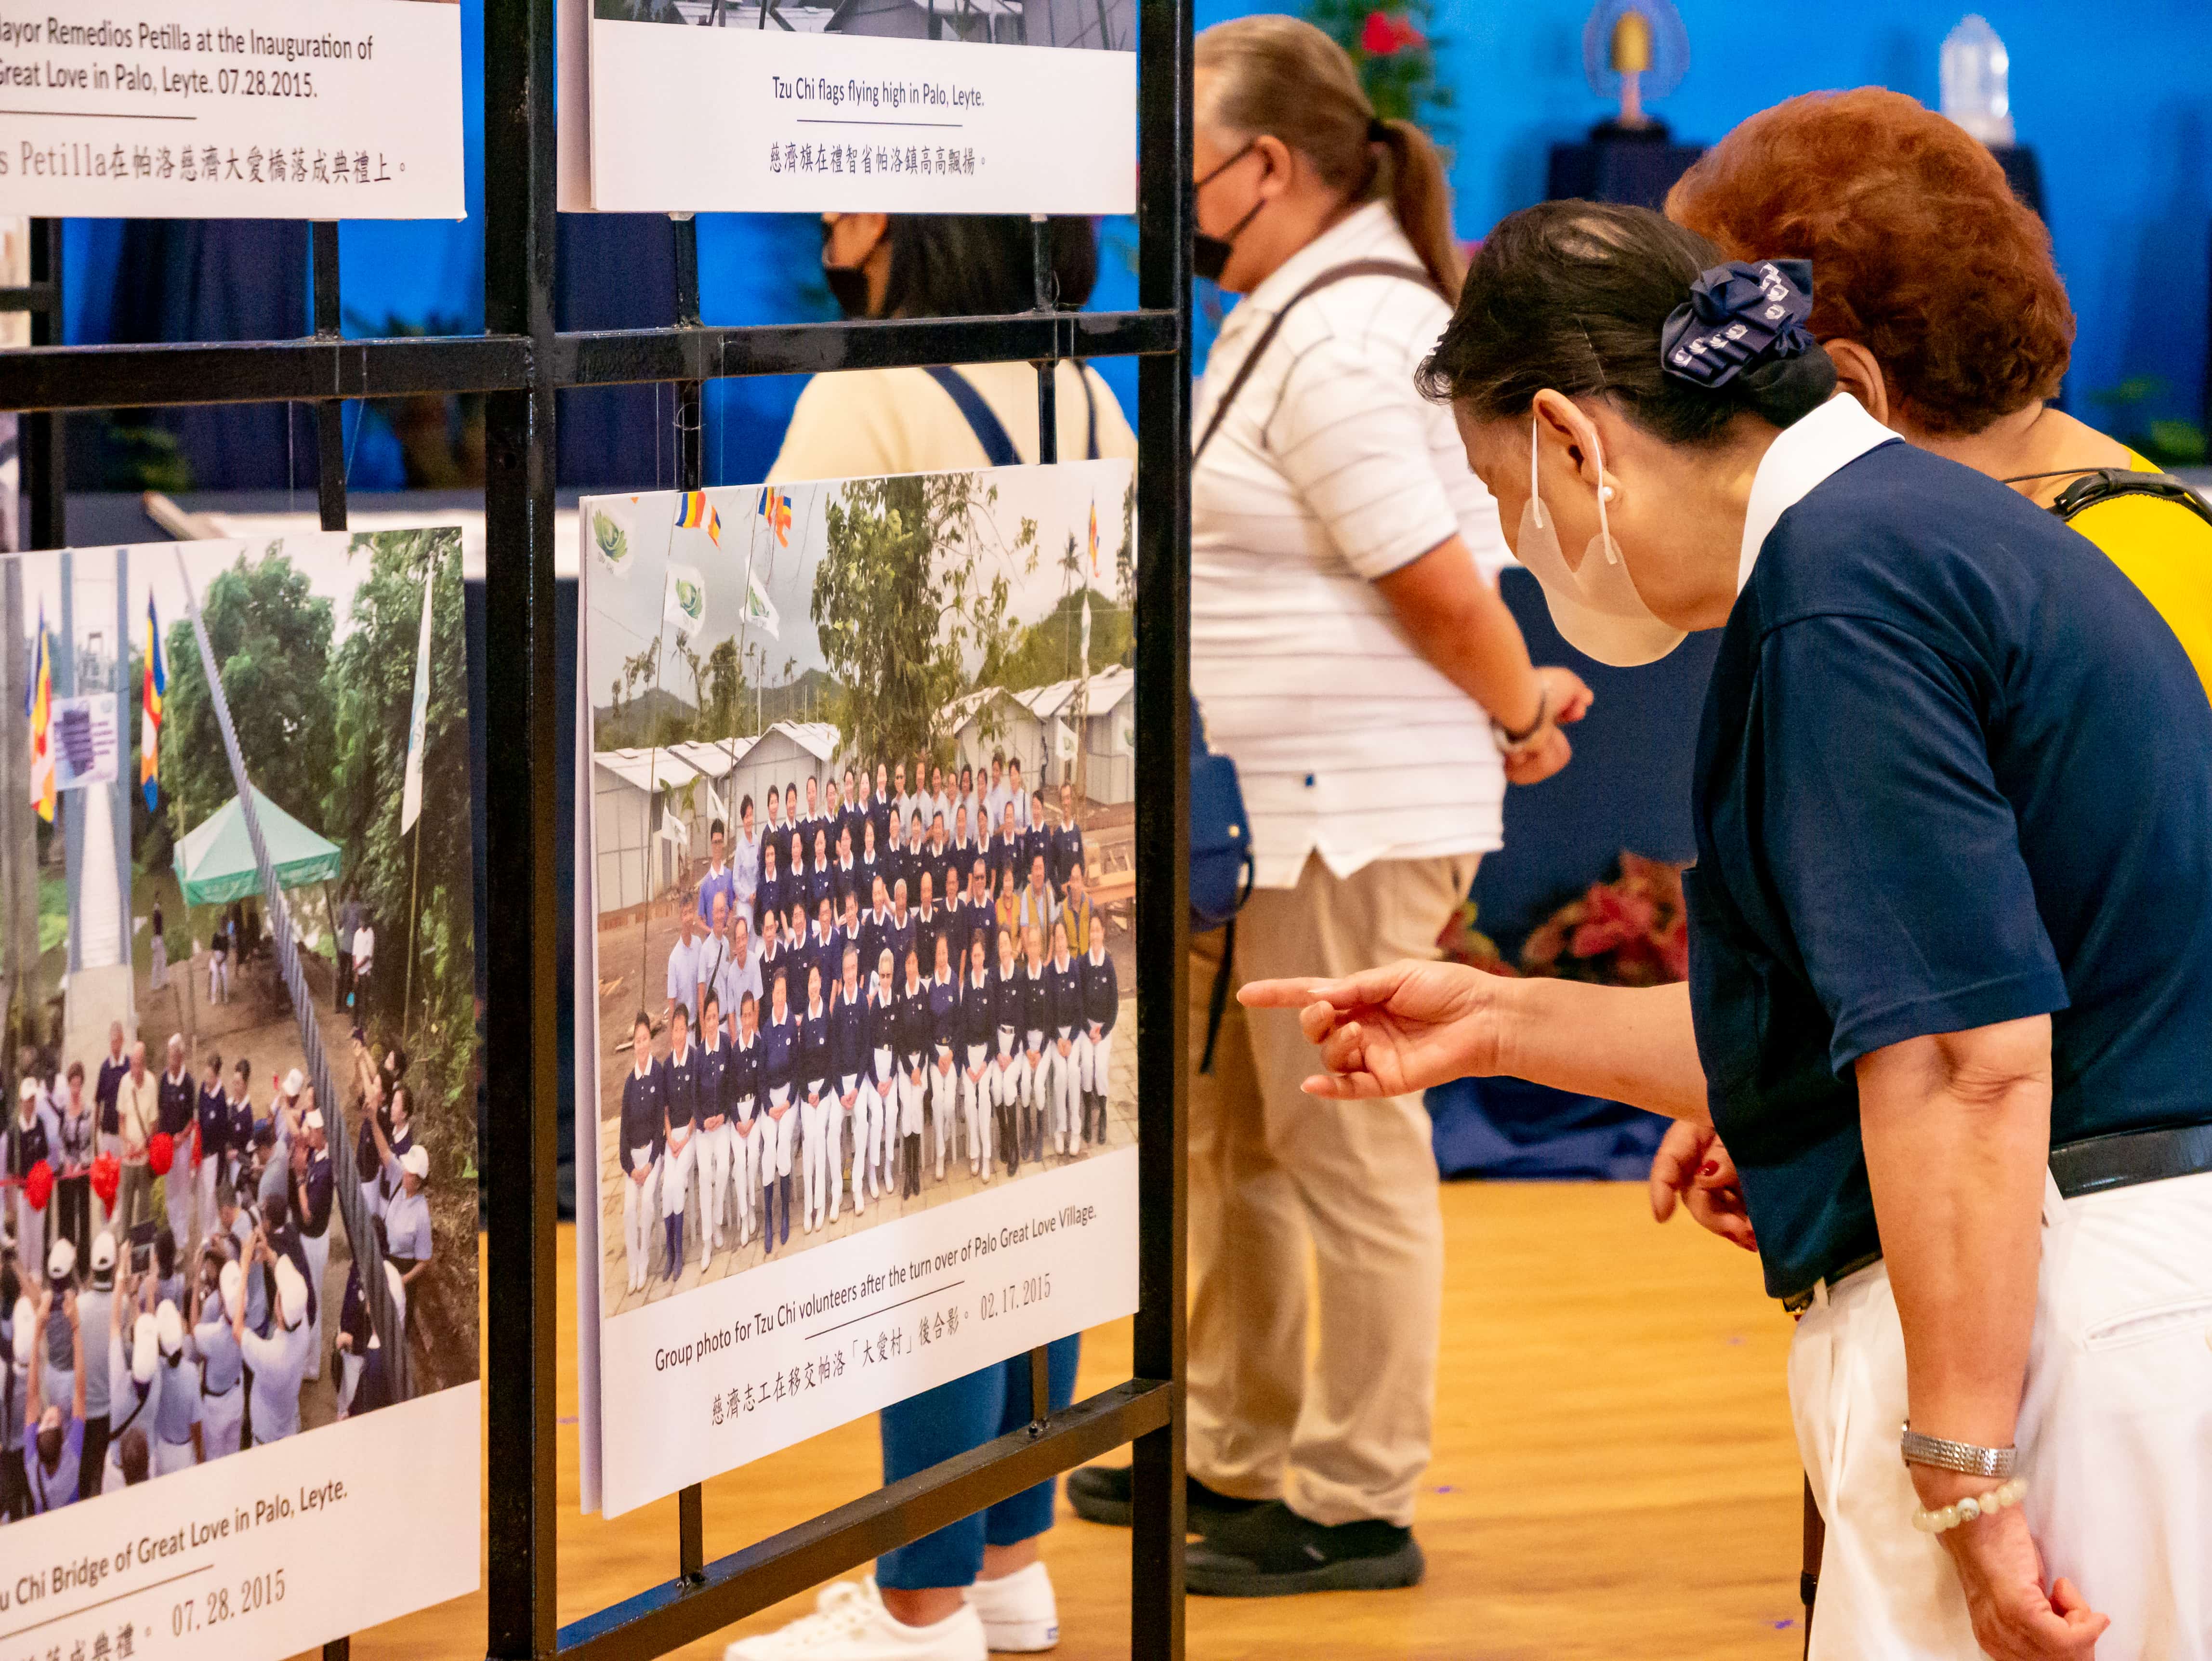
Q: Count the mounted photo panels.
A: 4